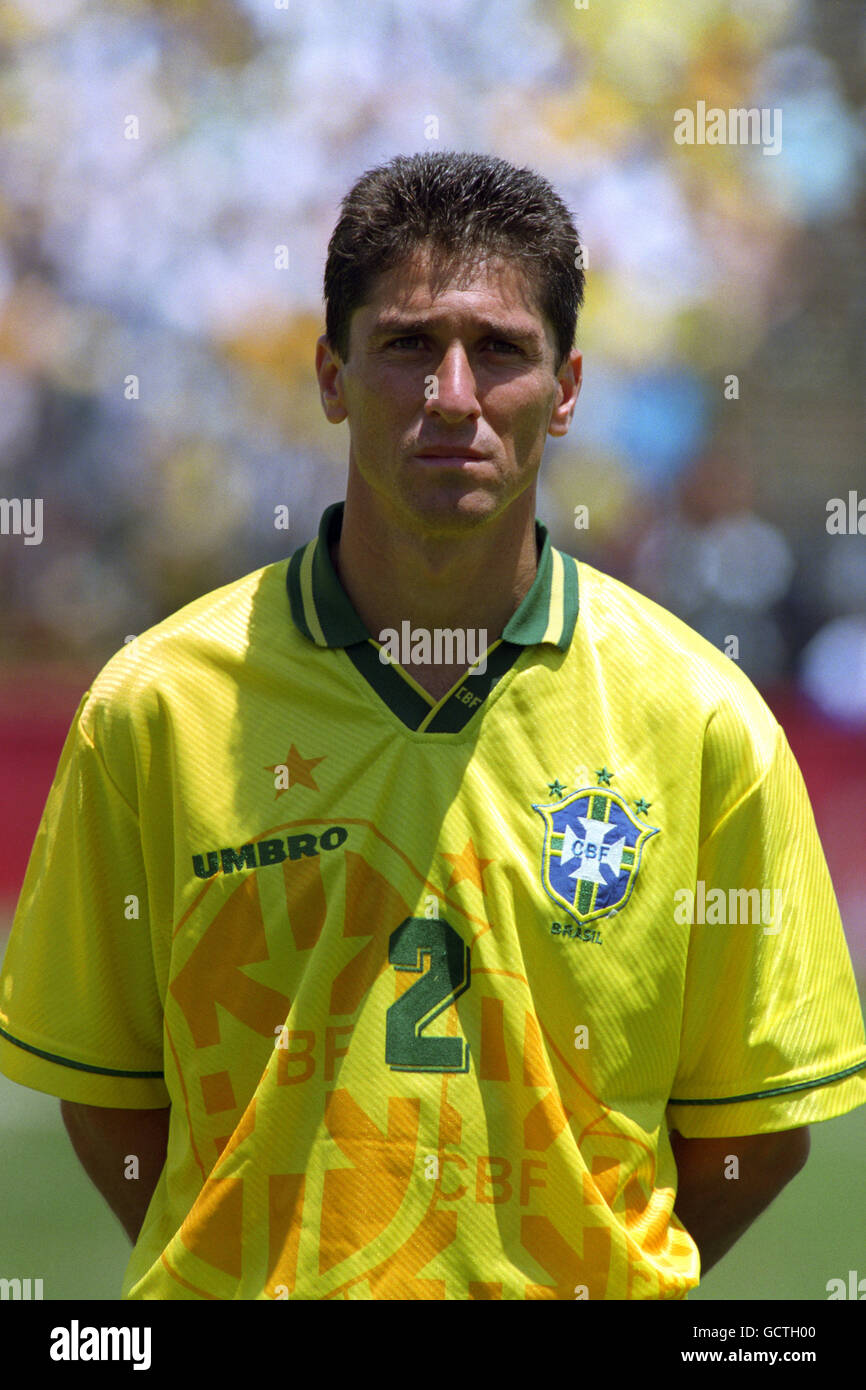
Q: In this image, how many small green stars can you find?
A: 3